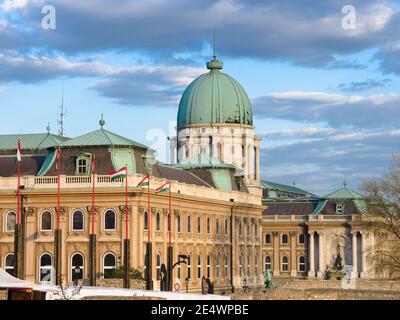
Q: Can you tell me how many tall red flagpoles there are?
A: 6